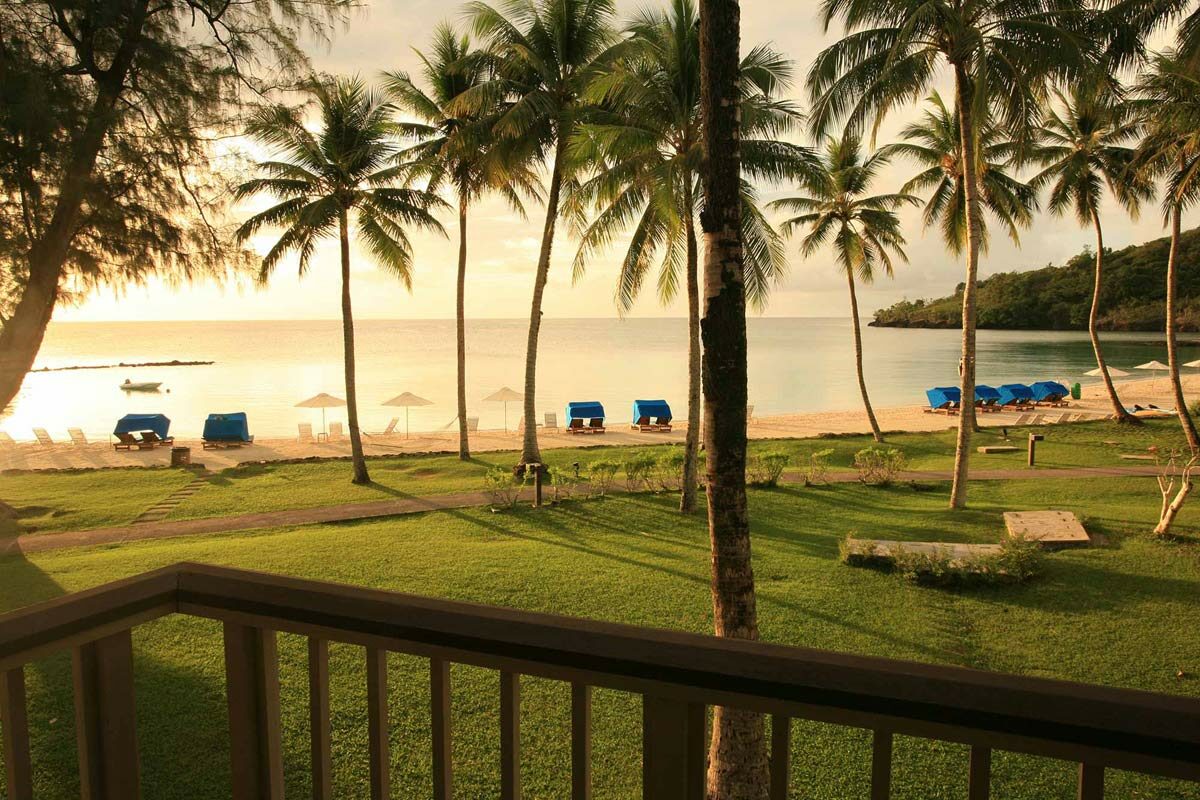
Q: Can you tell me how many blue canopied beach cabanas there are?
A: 8